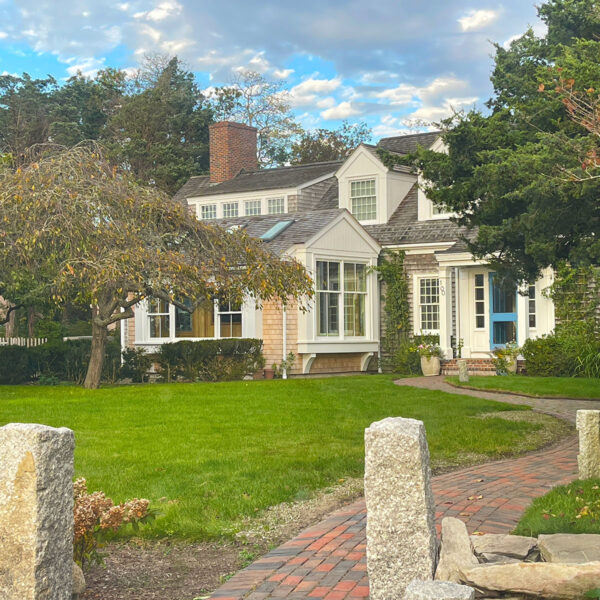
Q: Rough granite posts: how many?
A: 4